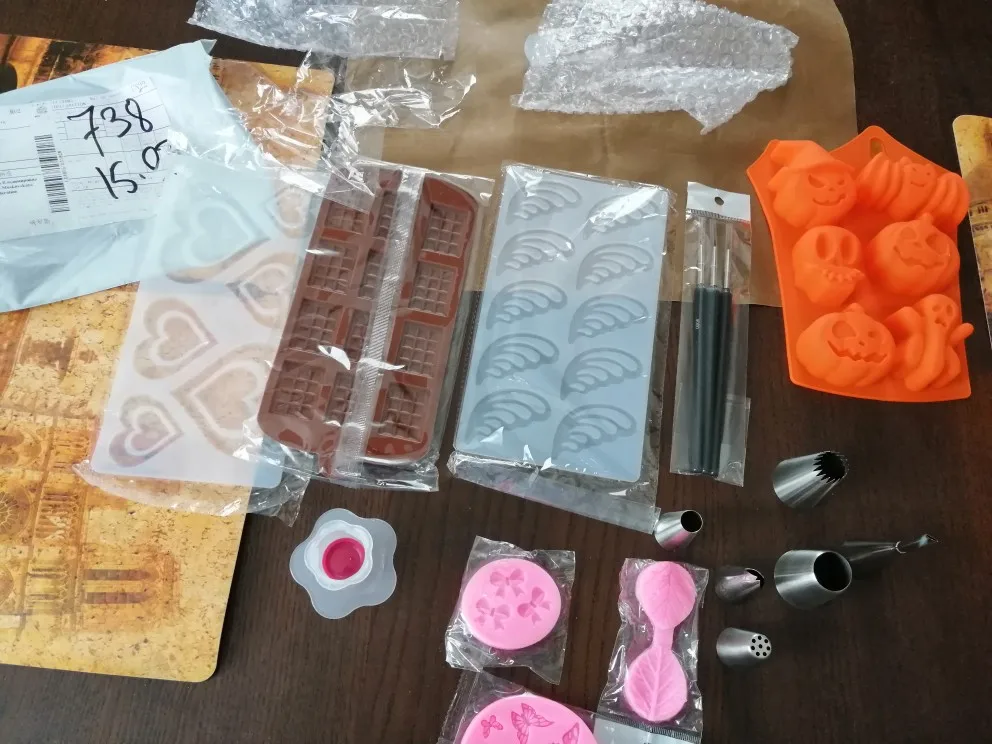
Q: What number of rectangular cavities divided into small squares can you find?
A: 12